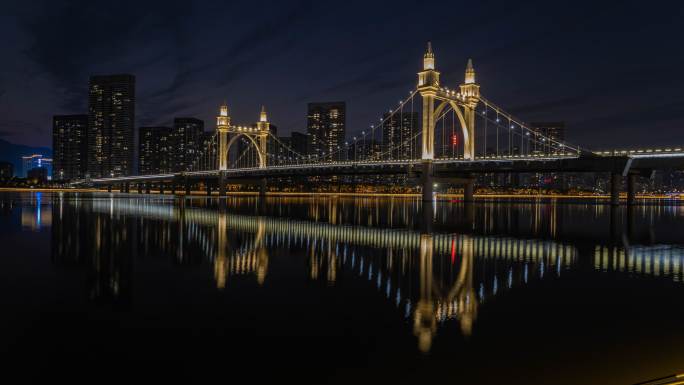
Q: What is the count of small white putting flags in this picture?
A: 0